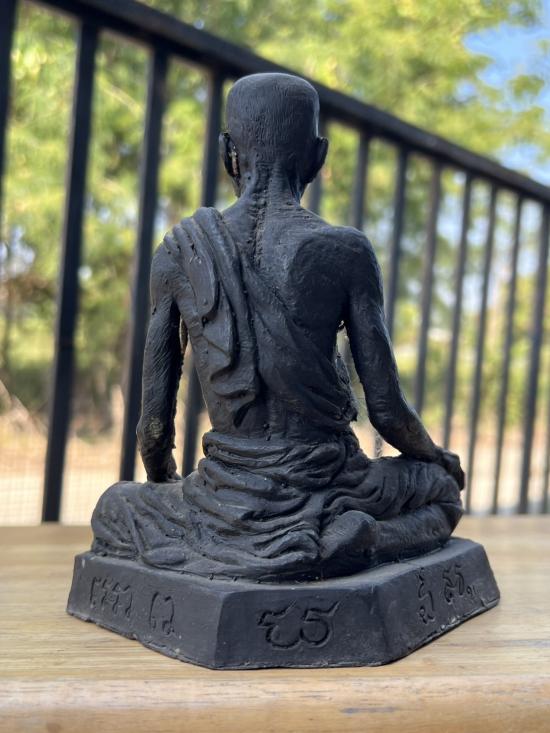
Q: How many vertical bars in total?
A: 12